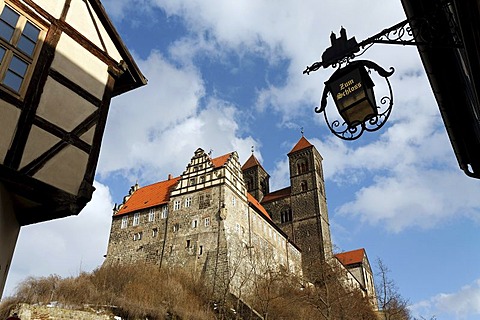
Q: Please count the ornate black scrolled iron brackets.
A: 1